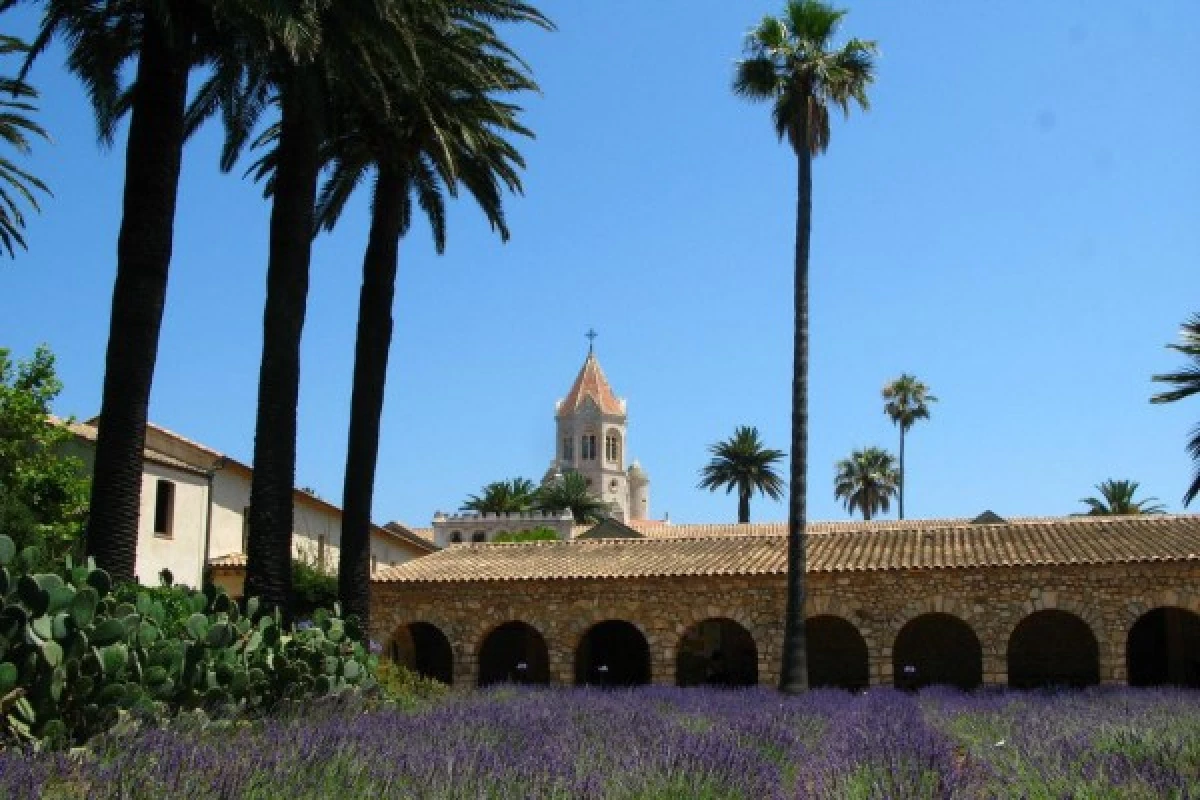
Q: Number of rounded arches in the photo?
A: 8